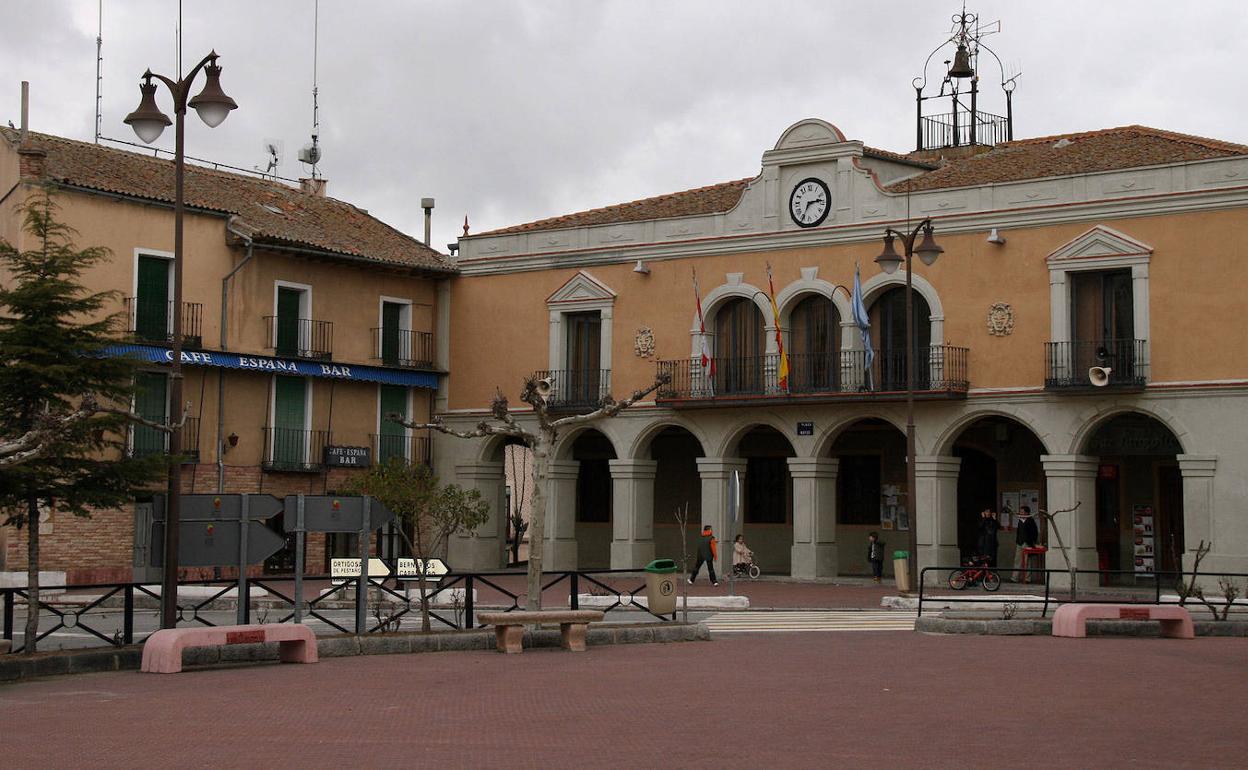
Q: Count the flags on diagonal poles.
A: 3